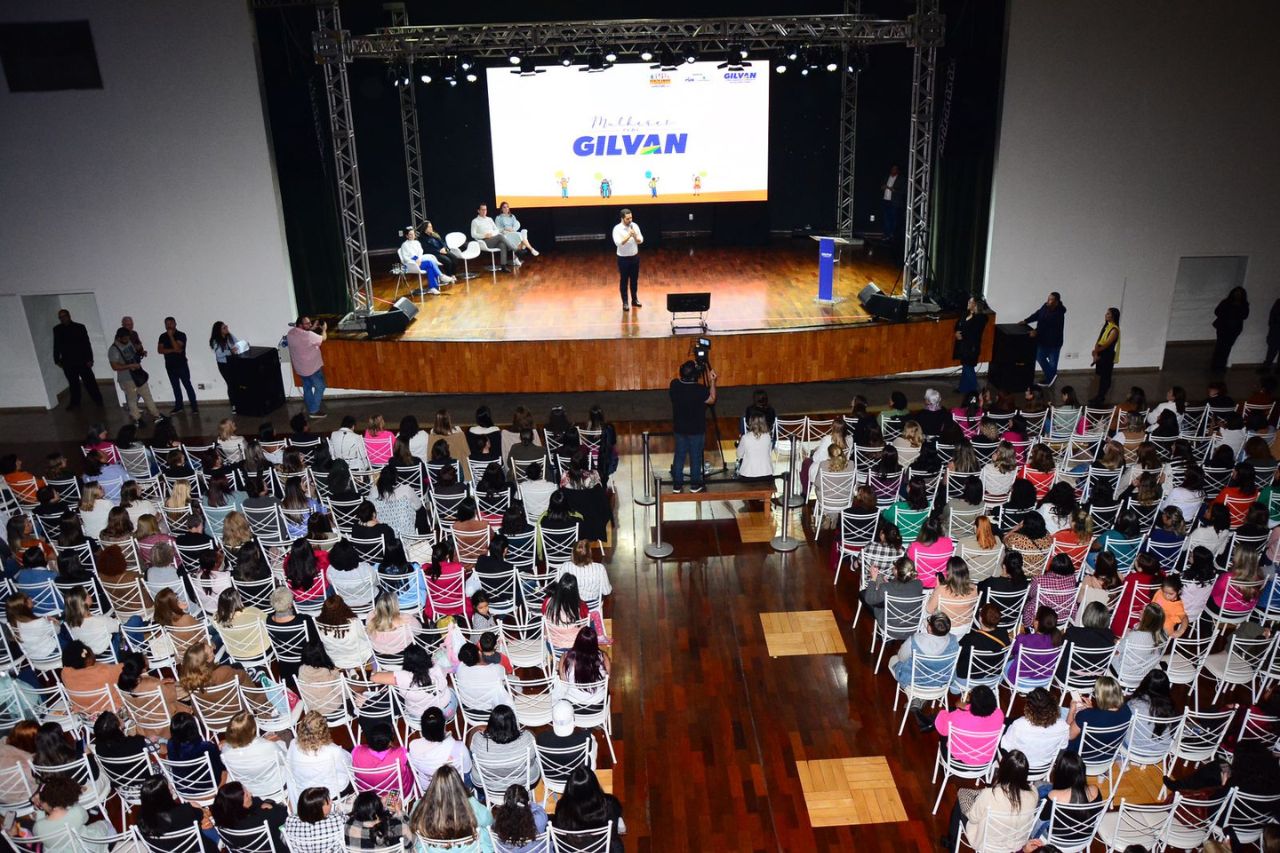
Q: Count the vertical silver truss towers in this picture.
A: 4